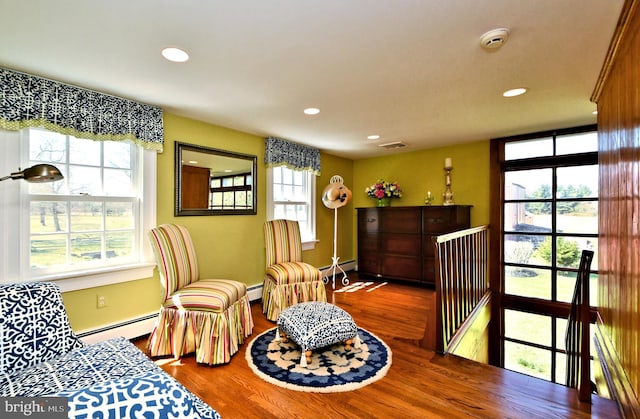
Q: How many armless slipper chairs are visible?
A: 2